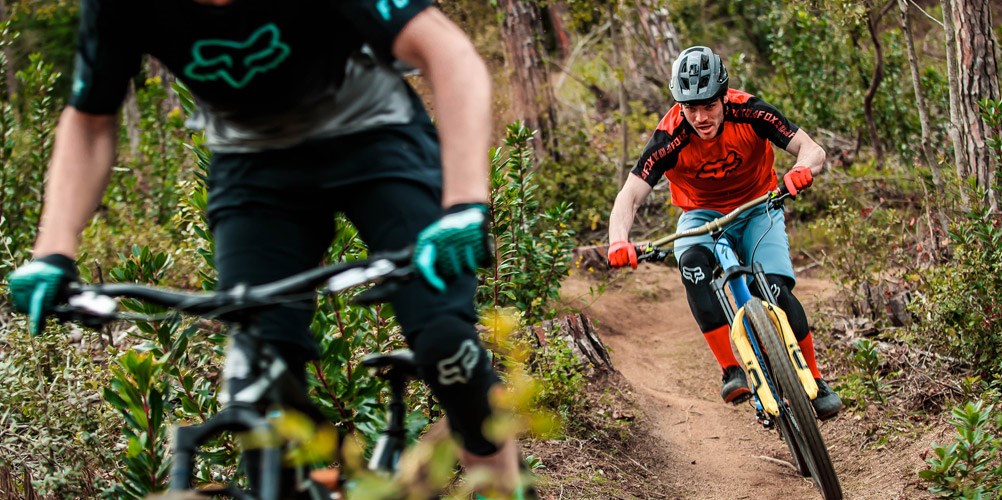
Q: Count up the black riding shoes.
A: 2